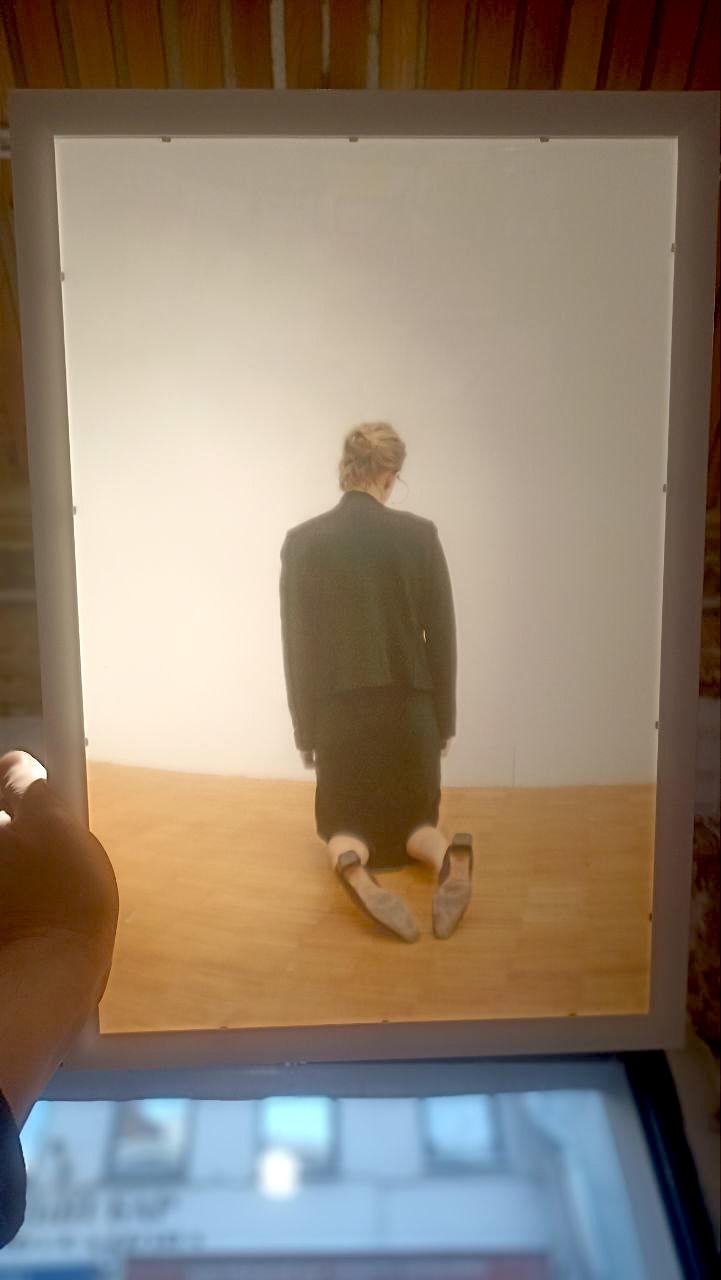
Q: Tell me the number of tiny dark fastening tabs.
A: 13